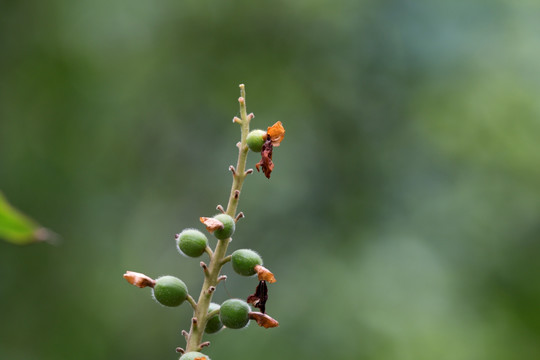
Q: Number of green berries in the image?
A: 8